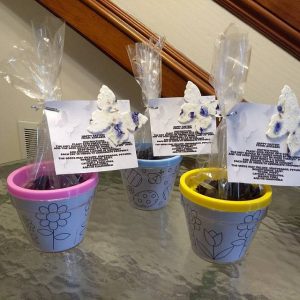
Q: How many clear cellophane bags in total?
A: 3